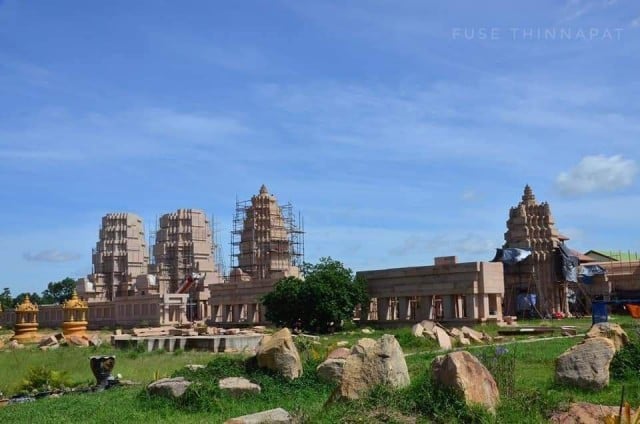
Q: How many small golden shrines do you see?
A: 2